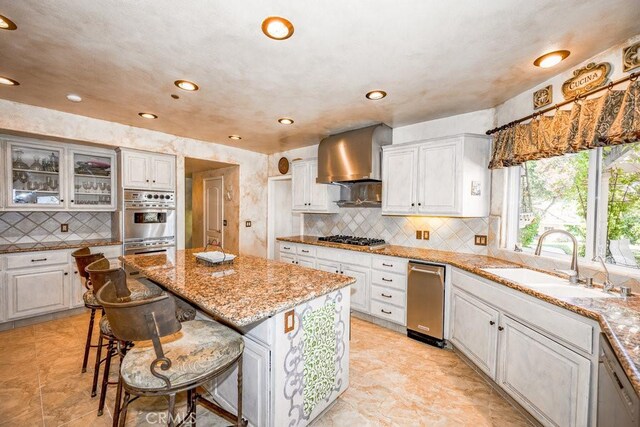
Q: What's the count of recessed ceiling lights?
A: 9